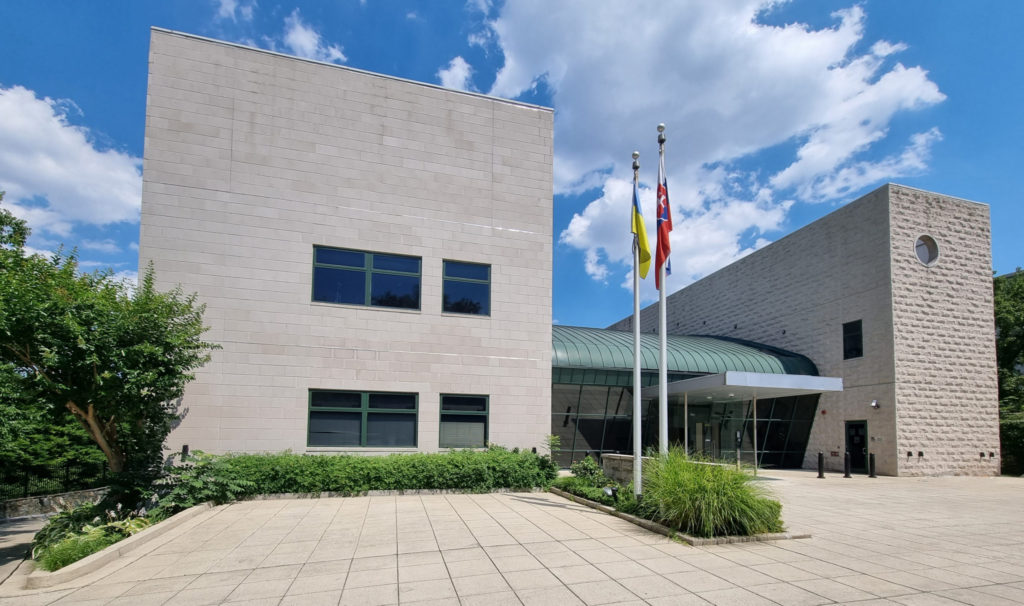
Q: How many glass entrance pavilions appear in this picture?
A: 1